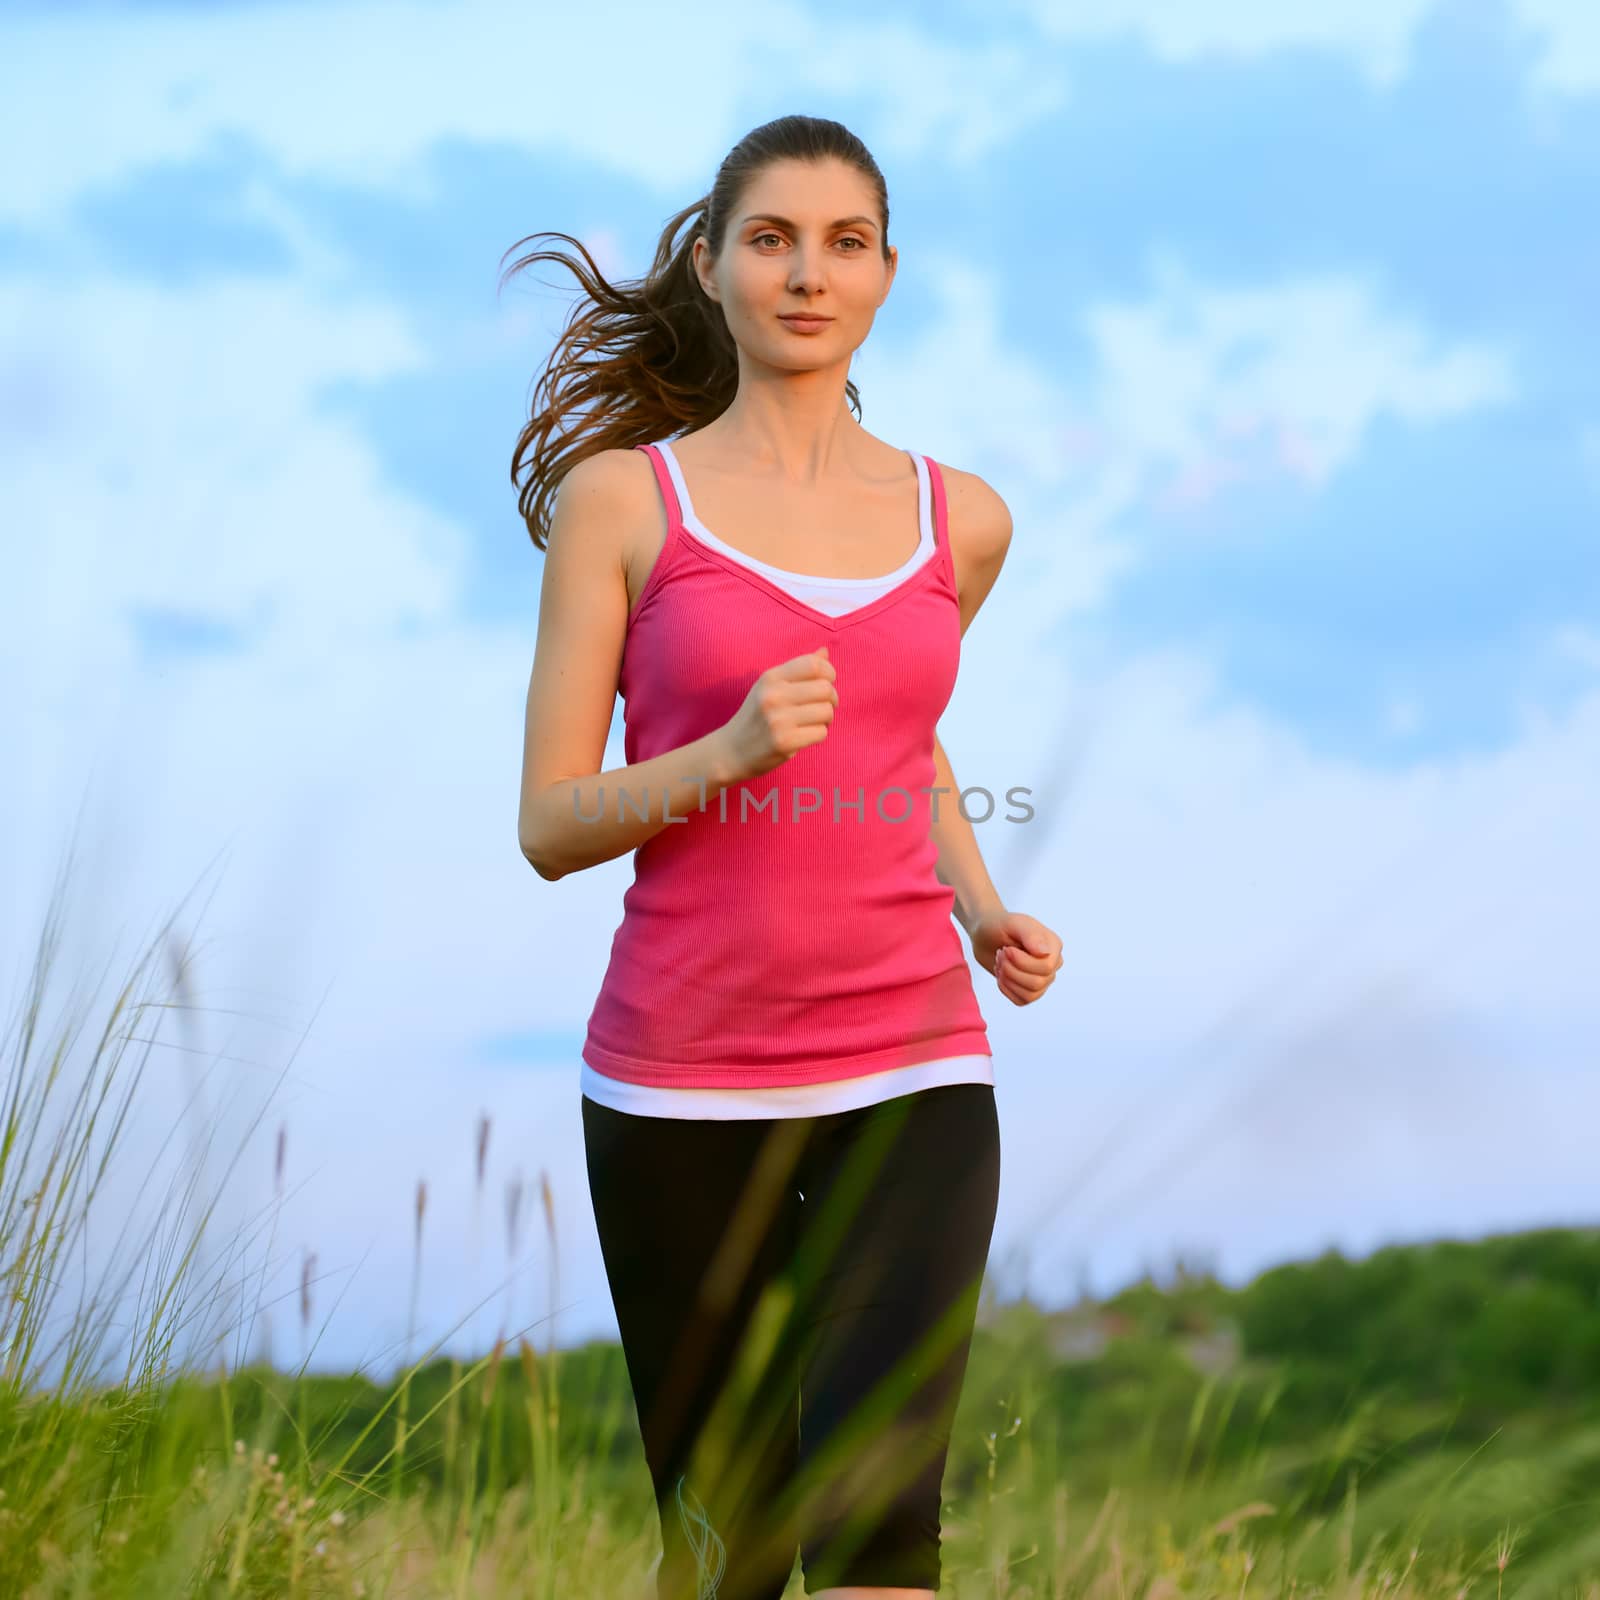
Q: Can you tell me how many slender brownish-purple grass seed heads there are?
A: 6